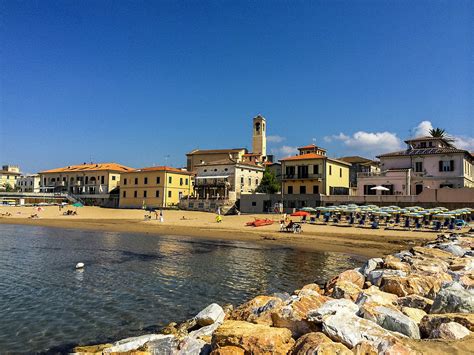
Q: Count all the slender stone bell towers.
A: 1